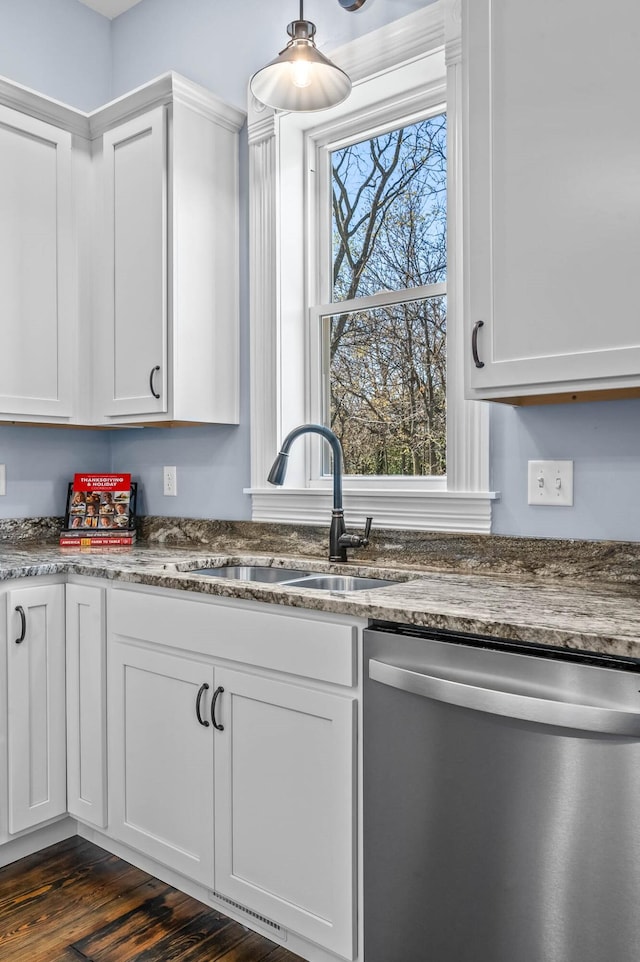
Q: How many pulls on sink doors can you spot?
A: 2